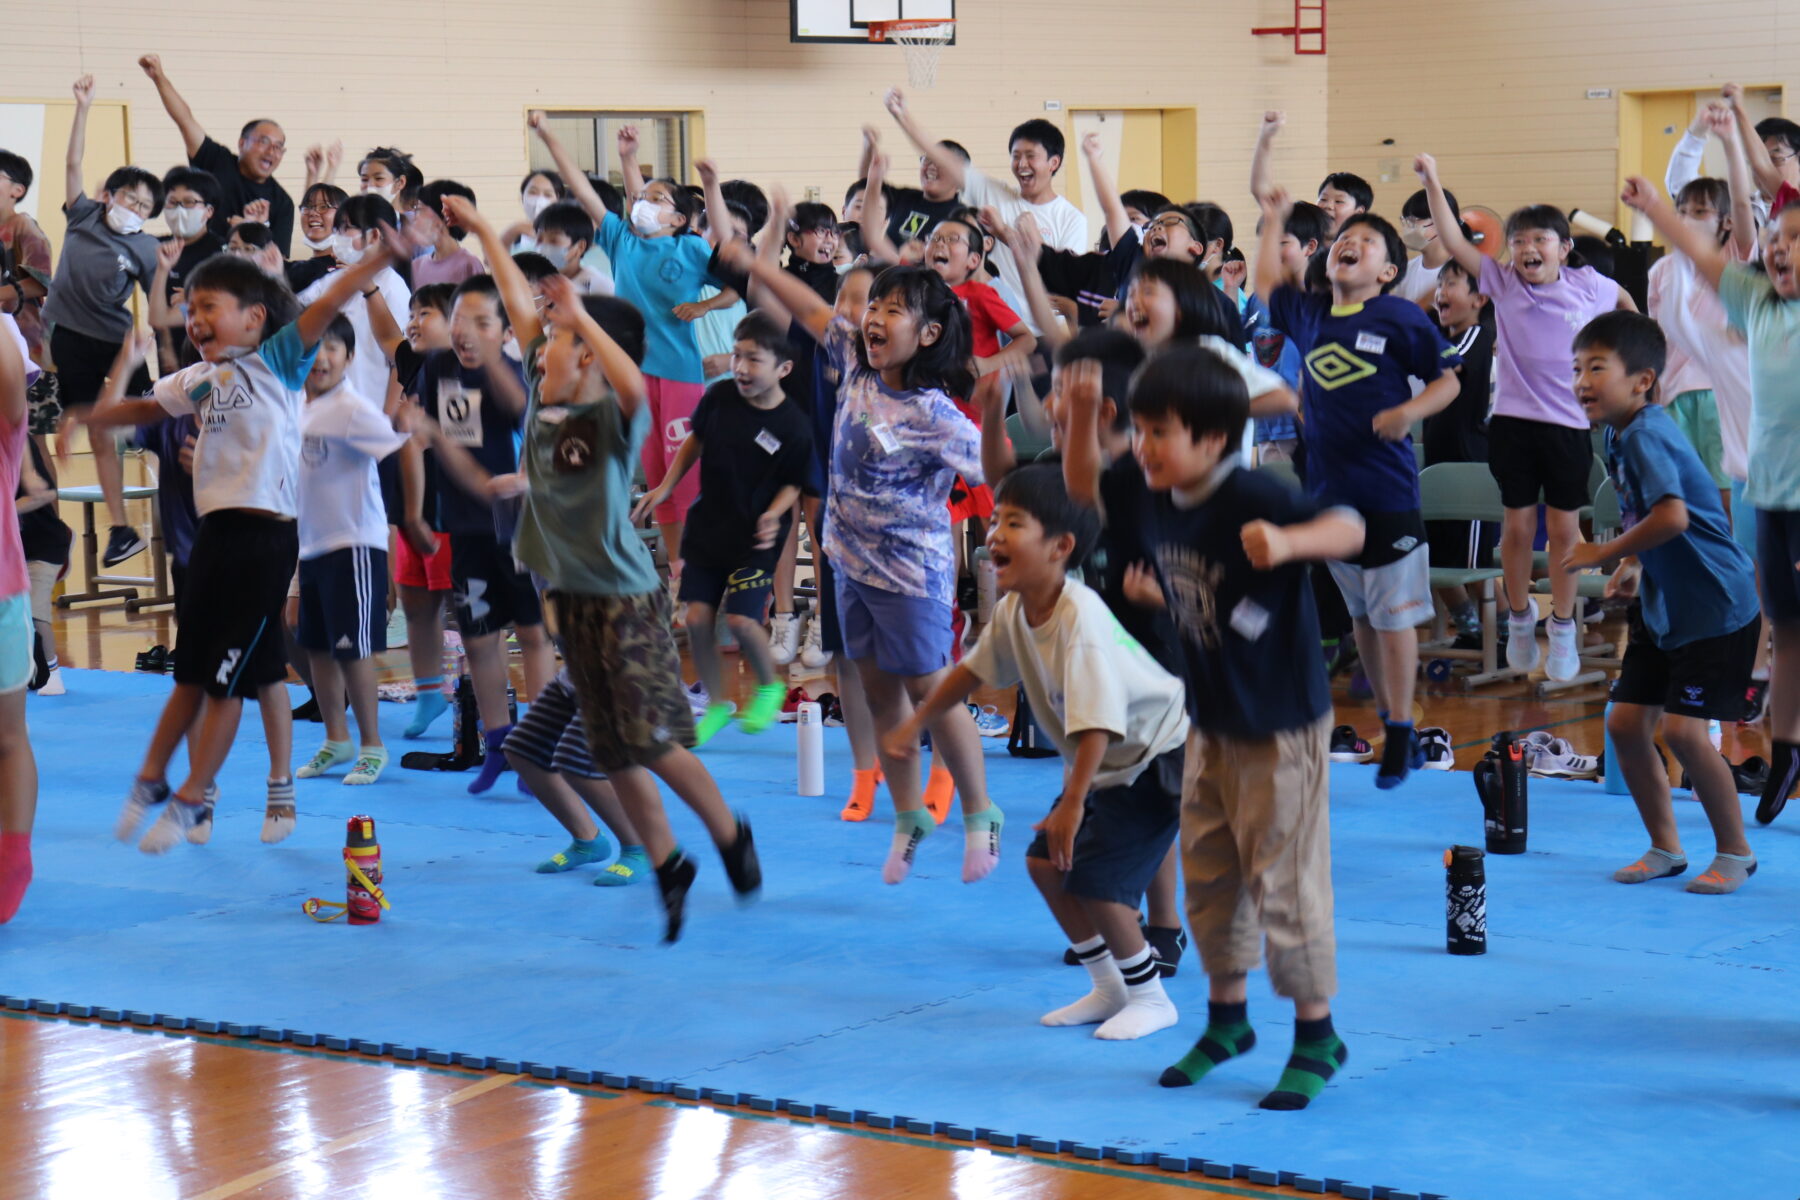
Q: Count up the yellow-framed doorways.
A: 4